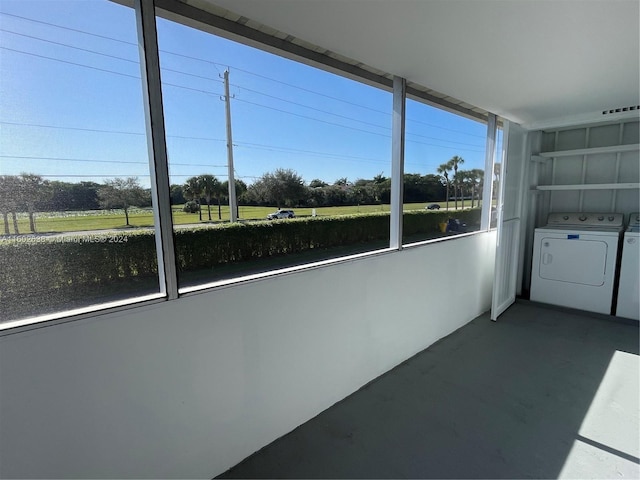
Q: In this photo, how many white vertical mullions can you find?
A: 3